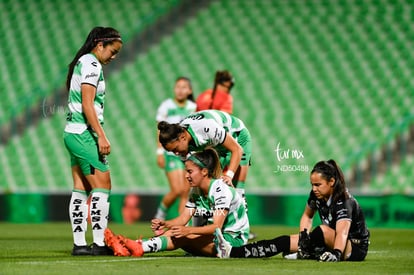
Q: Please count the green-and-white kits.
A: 4